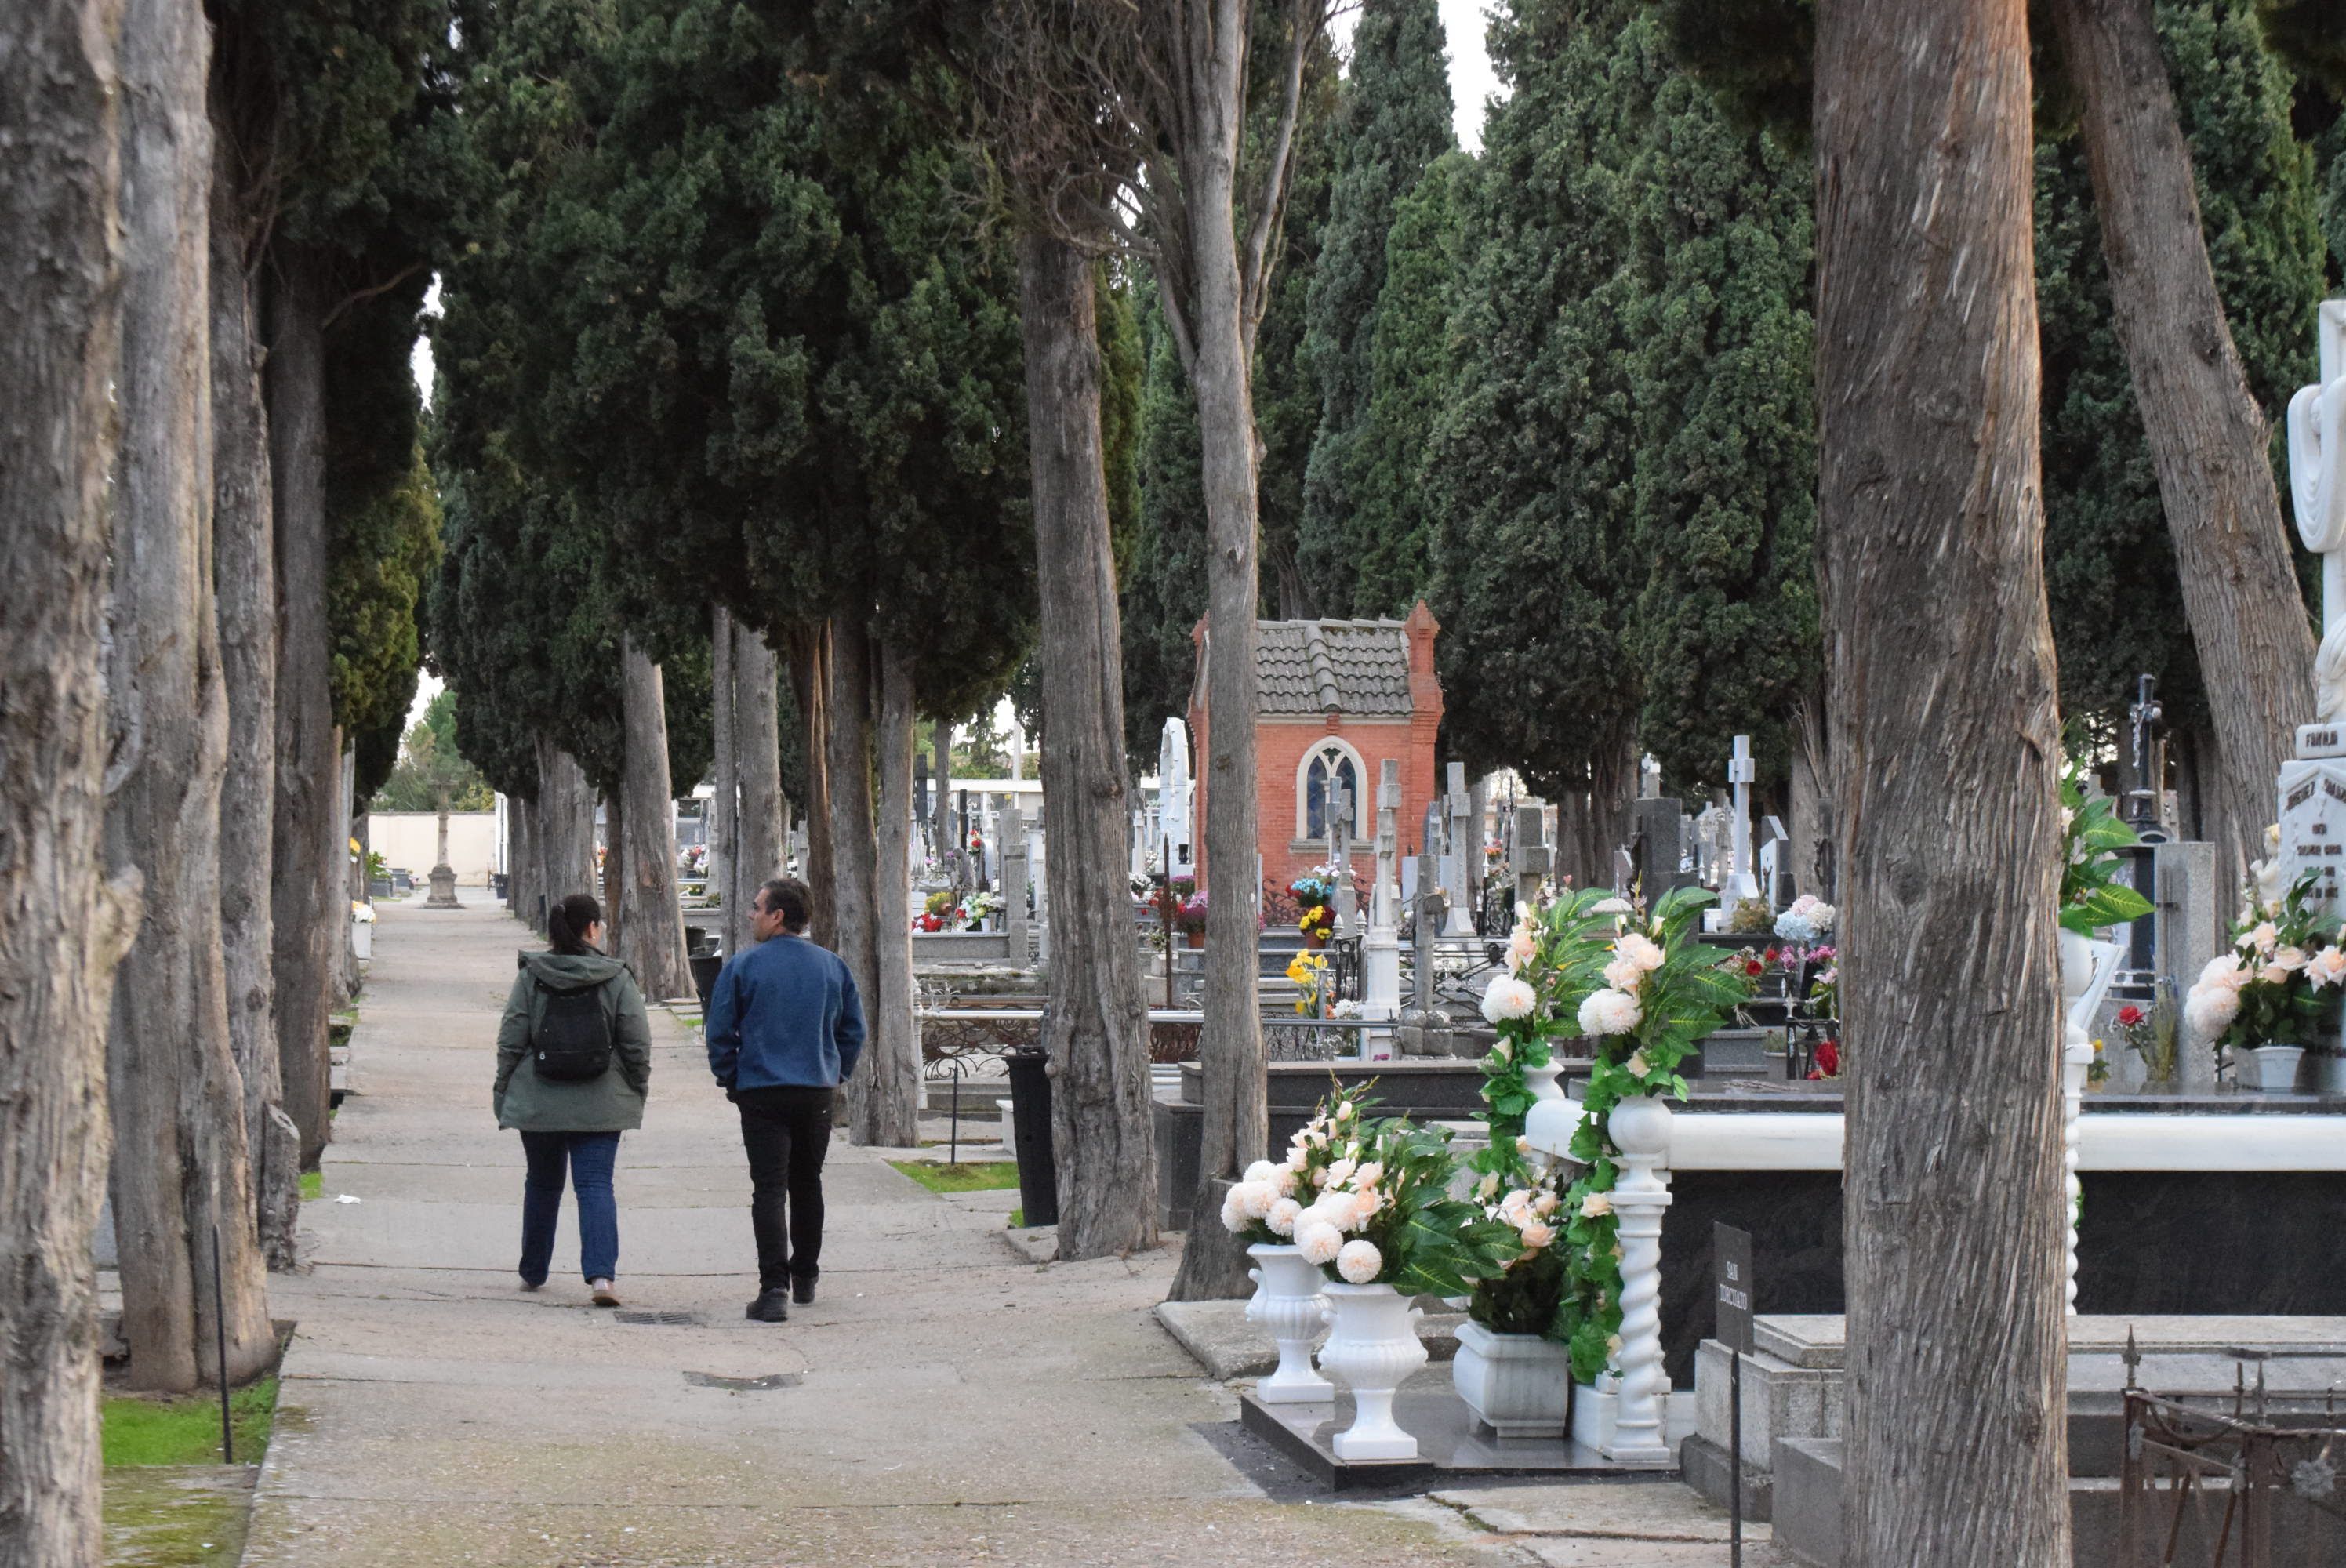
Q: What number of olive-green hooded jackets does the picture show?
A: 1